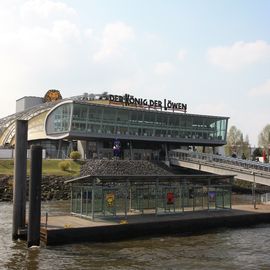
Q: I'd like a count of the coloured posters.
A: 3